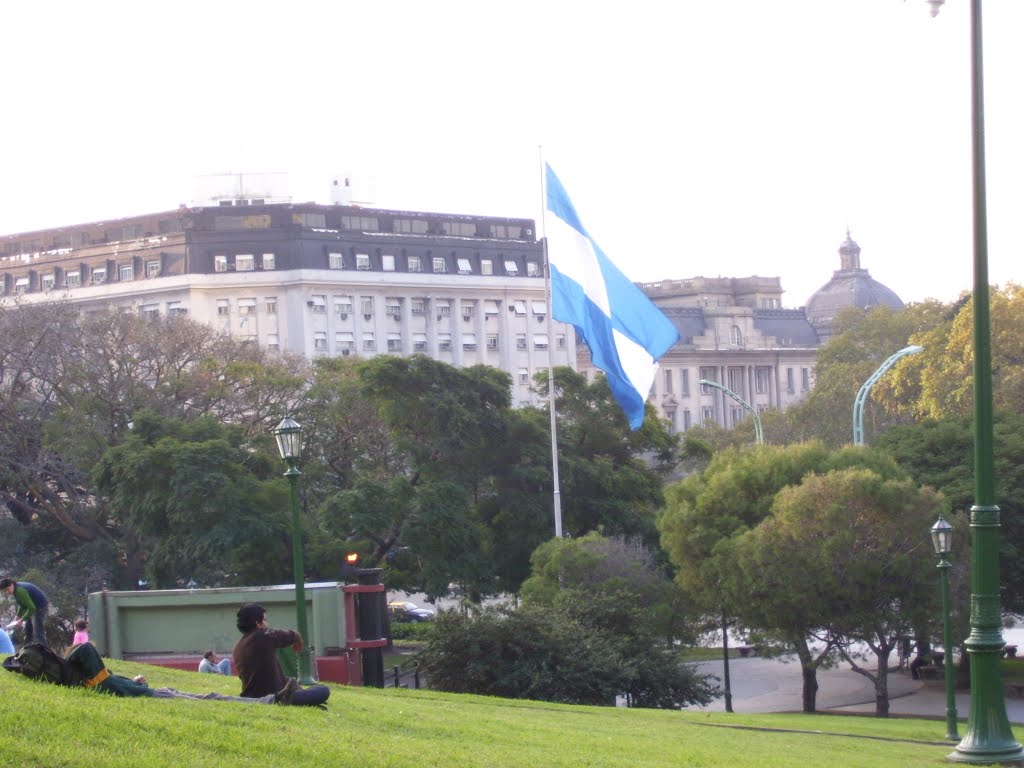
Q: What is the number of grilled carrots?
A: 0